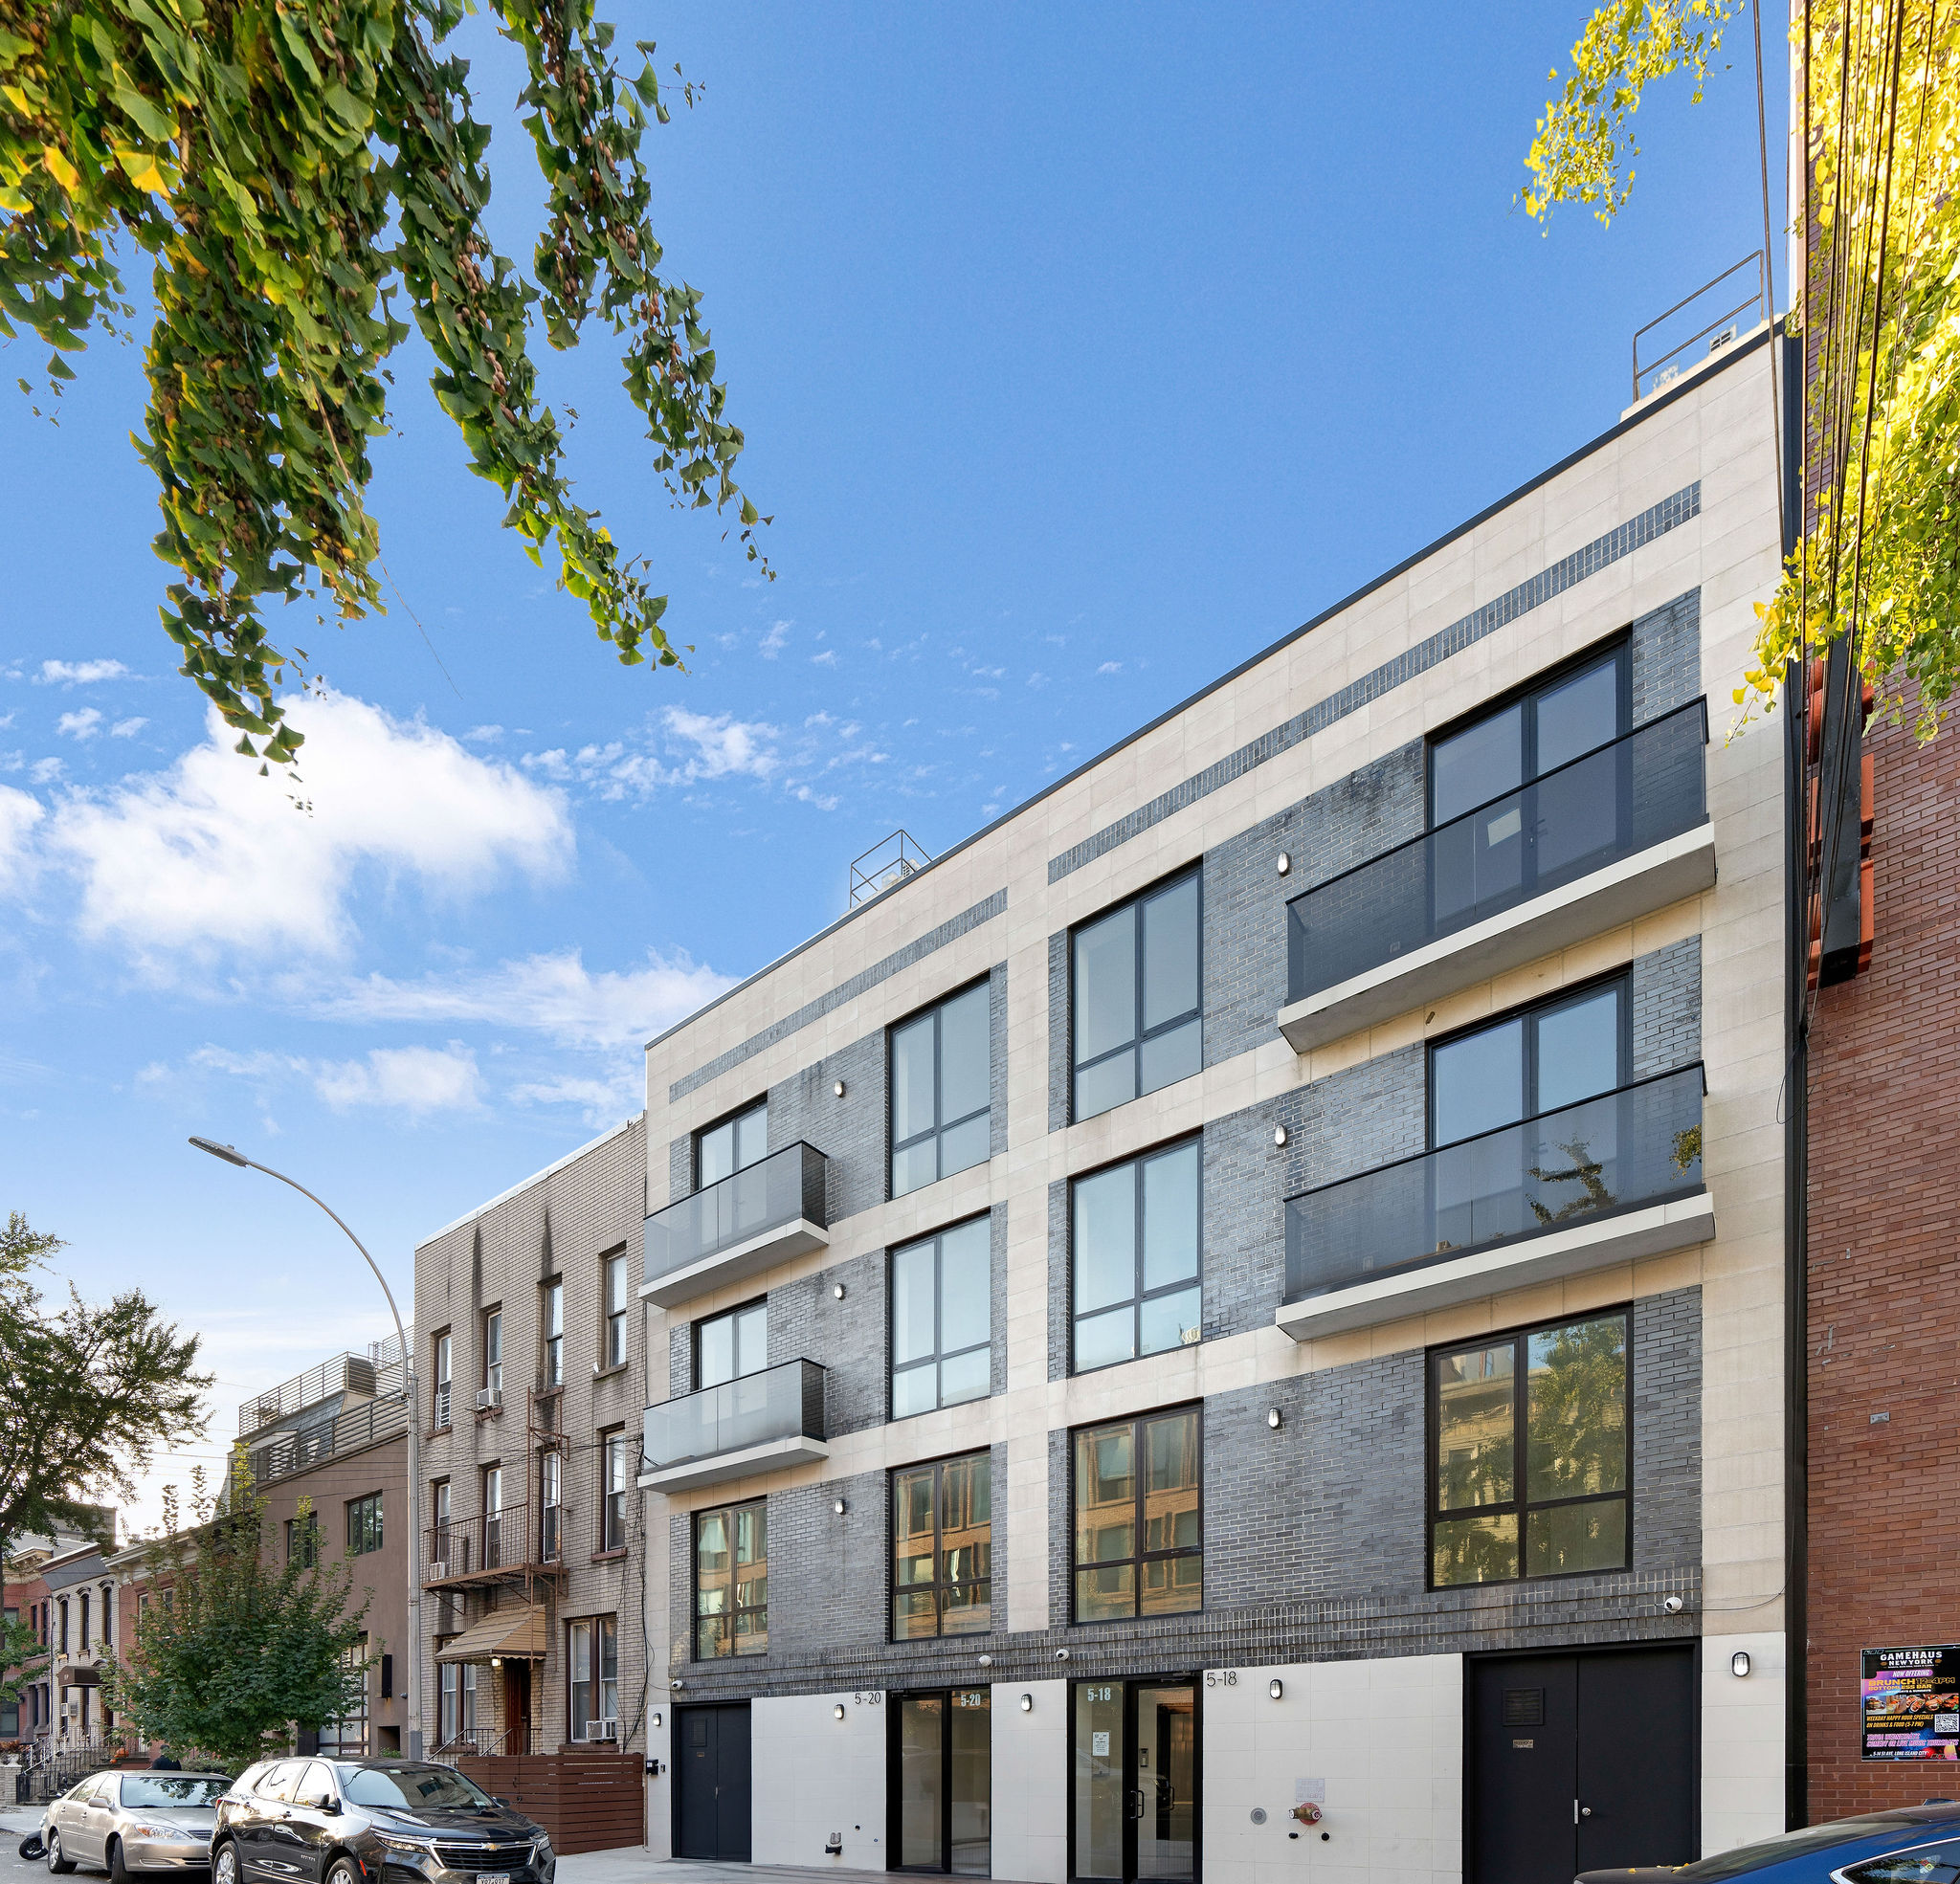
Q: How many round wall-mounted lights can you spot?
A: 11